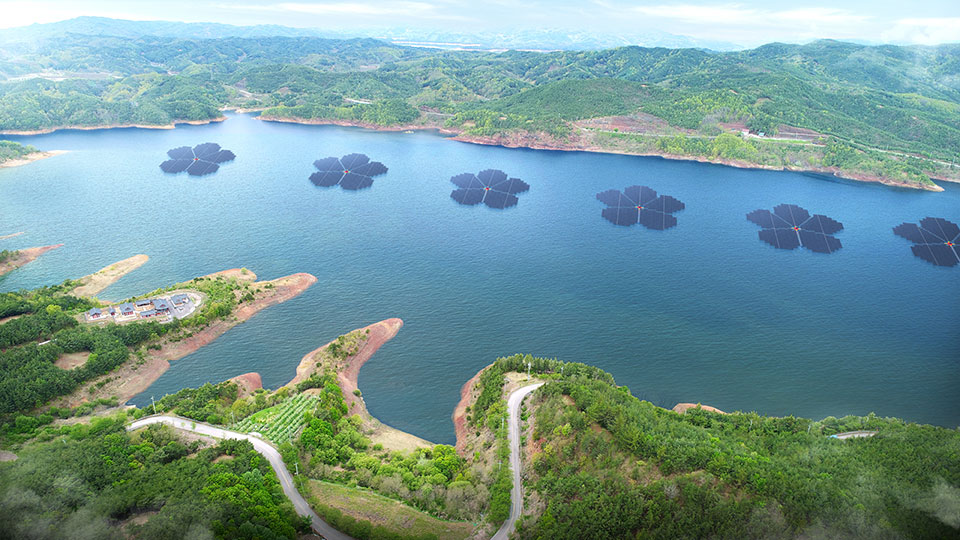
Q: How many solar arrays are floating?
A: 6